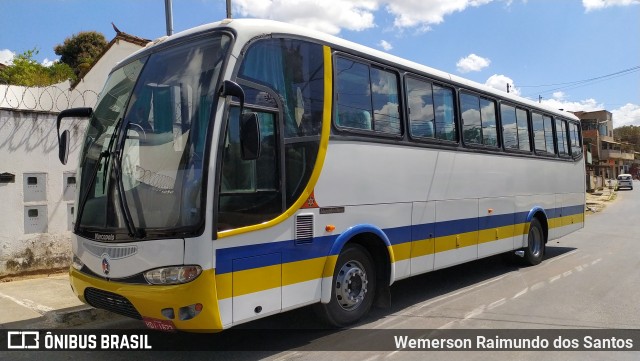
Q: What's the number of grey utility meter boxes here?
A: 4